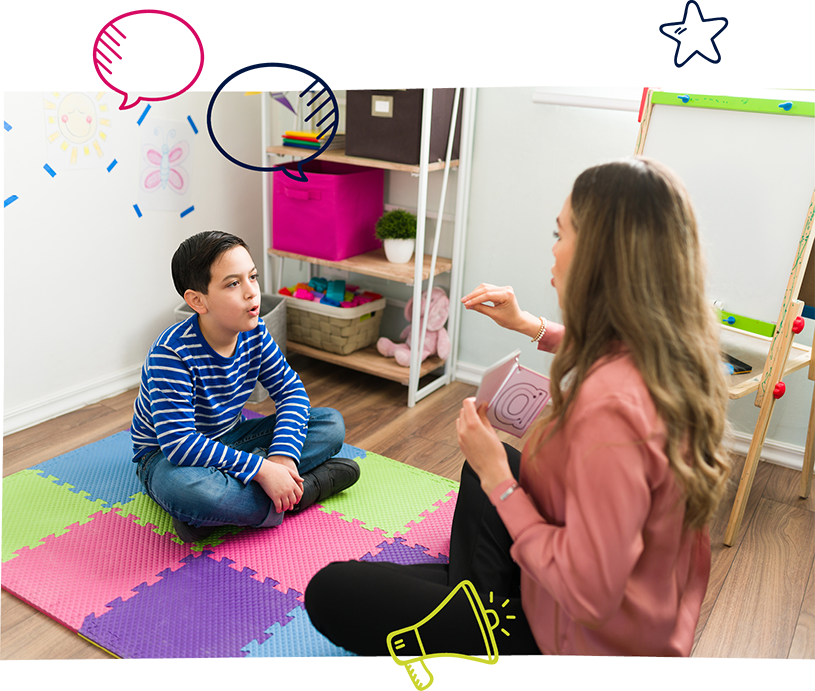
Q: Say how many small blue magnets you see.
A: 3